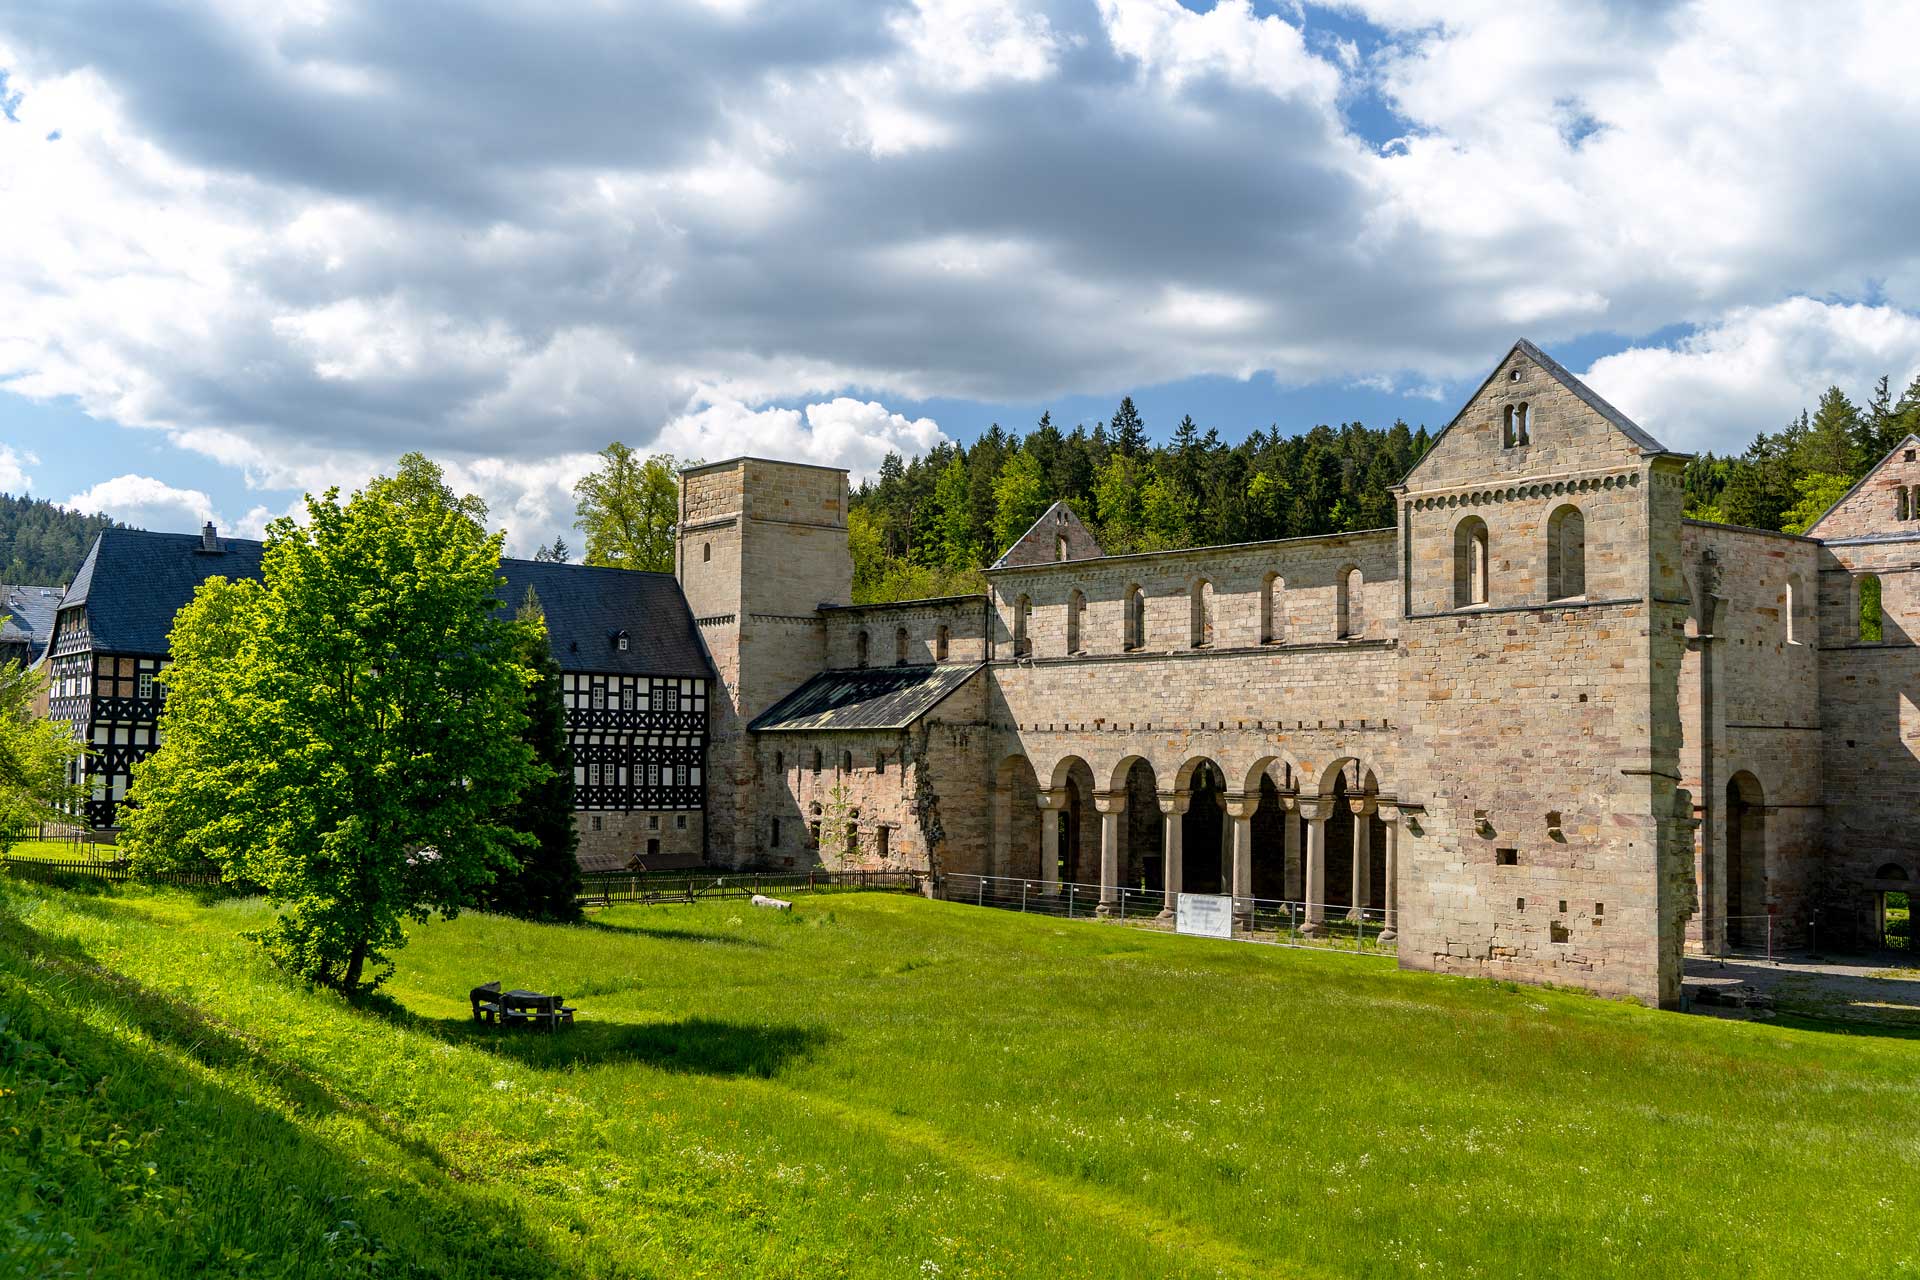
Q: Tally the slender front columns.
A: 6